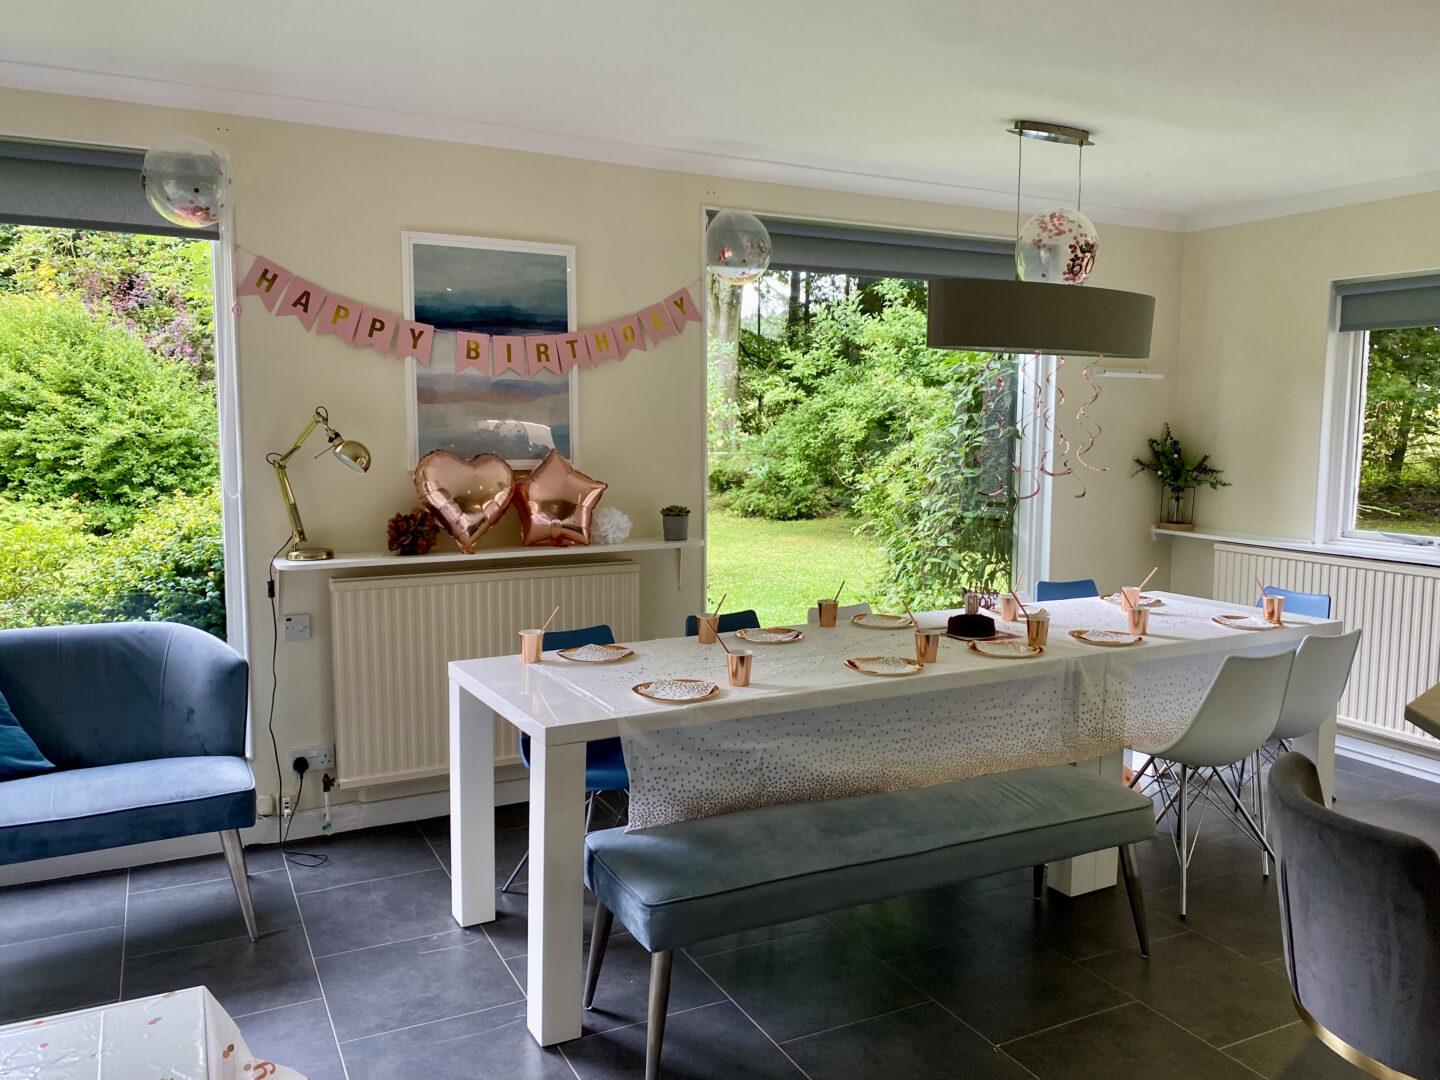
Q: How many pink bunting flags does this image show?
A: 13